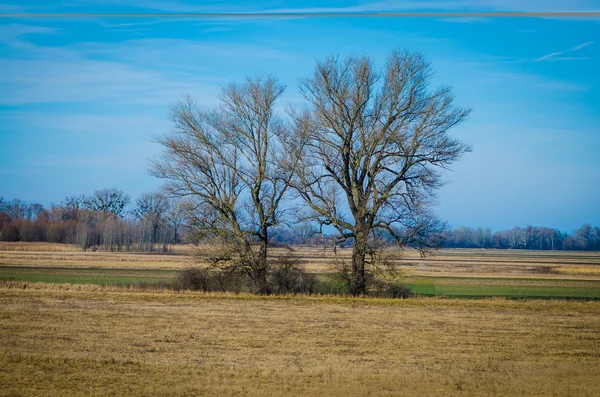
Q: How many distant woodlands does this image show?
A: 2